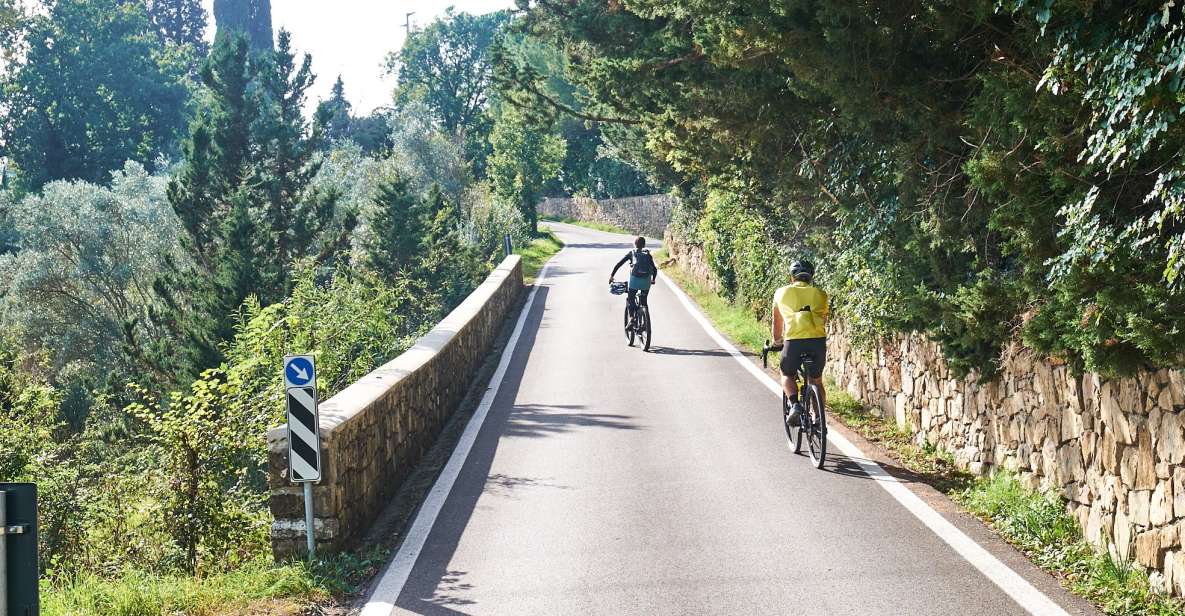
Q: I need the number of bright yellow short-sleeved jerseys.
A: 1